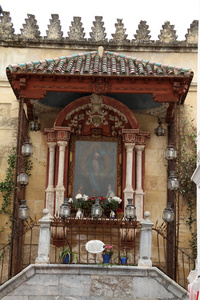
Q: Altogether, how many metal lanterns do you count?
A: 11